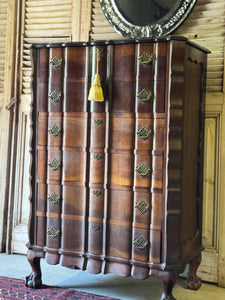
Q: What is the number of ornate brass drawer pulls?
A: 12